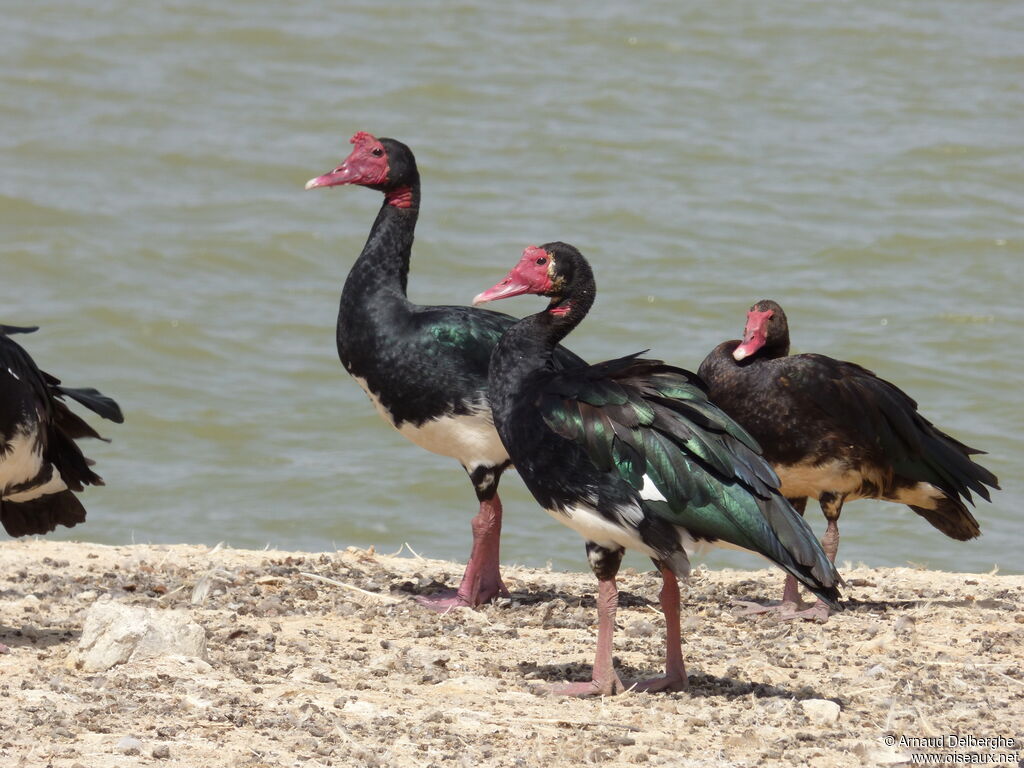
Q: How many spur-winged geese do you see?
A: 4